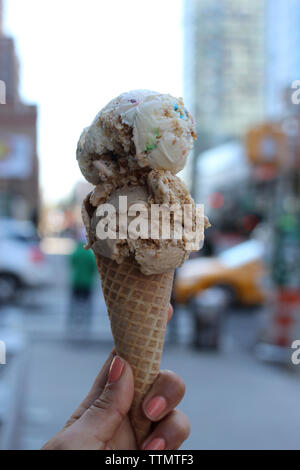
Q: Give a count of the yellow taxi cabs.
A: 1